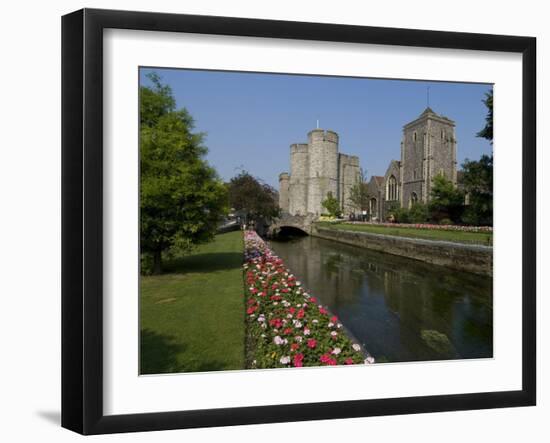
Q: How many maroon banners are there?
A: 0